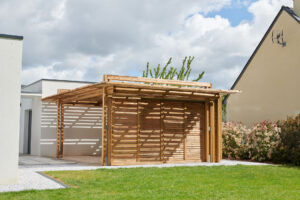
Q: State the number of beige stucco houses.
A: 1